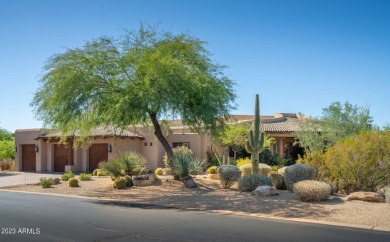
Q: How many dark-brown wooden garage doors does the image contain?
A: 3